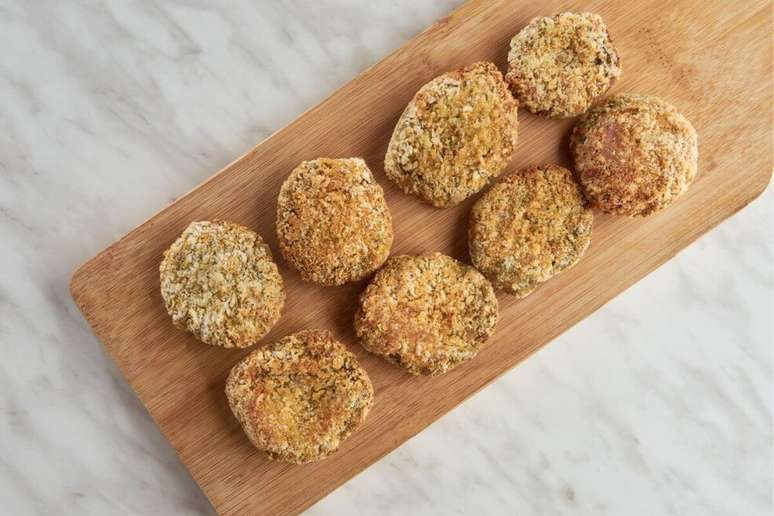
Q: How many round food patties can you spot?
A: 8